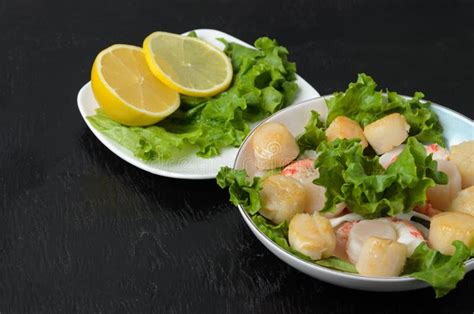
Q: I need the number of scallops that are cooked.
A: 9